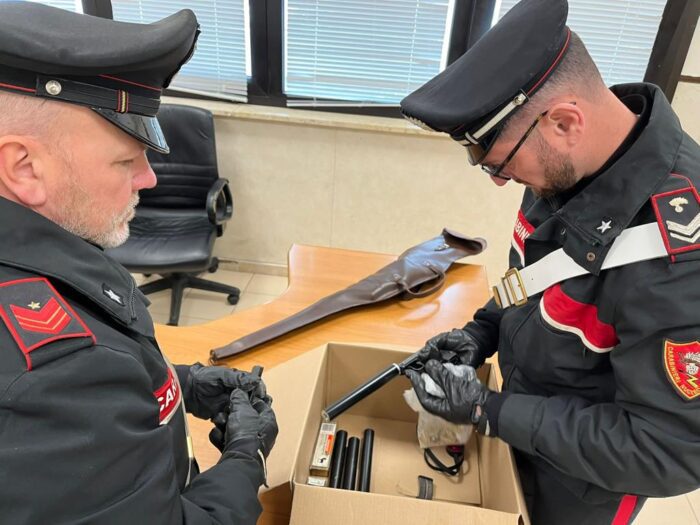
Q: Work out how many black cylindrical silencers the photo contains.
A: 4